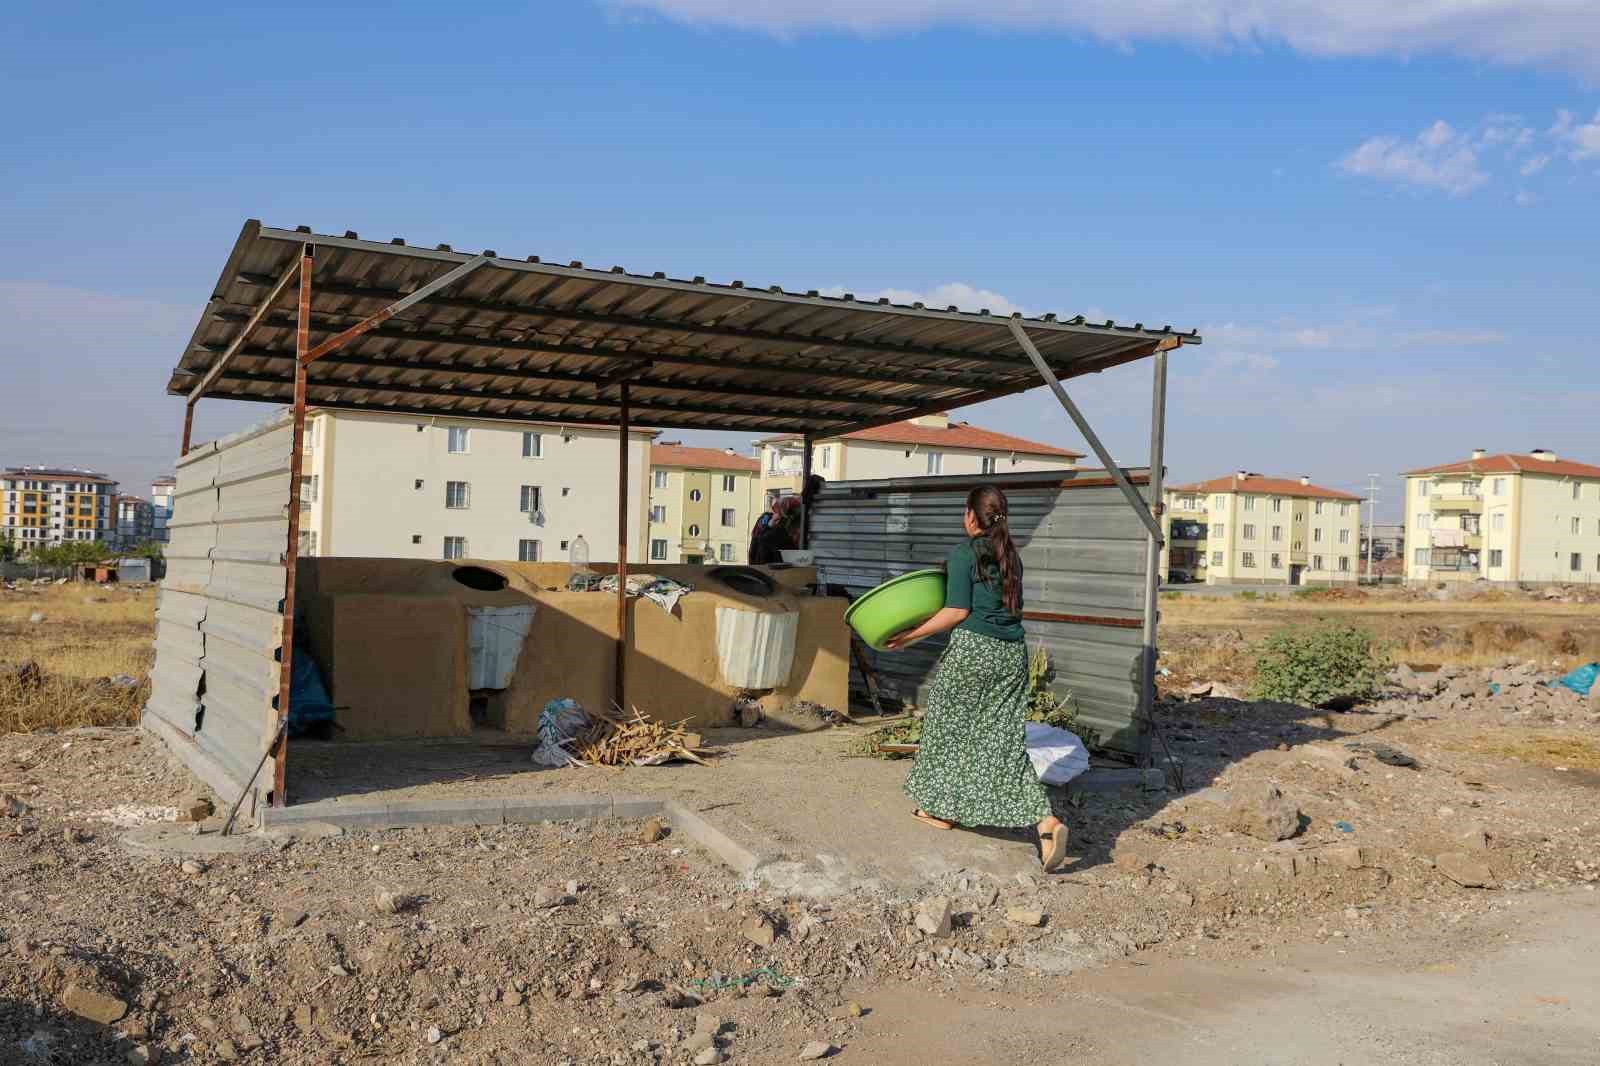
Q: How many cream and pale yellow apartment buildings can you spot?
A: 5